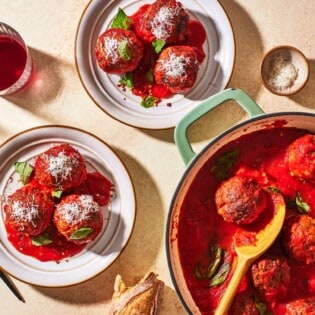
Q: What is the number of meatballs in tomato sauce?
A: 12